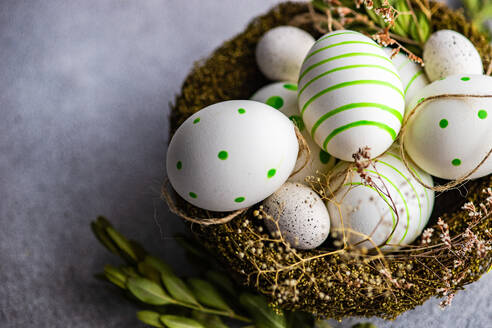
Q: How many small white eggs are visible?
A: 3